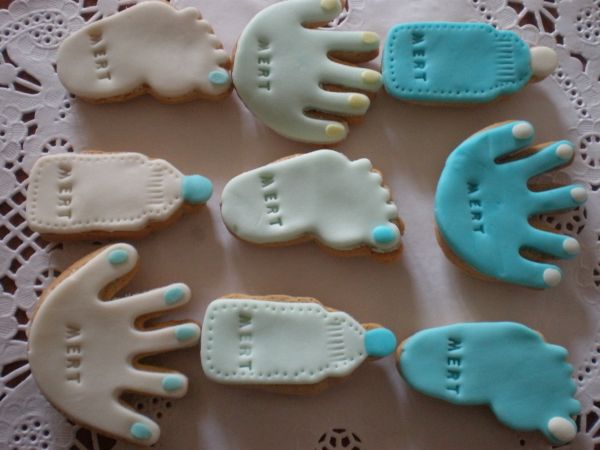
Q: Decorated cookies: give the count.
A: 9